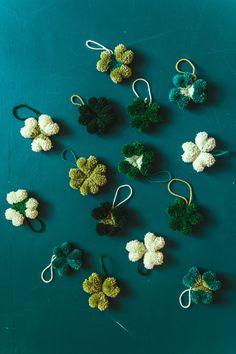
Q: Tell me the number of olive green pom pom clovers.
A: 3